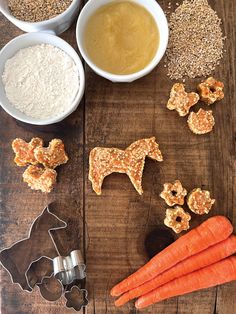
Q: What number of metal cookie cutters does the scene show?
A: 4